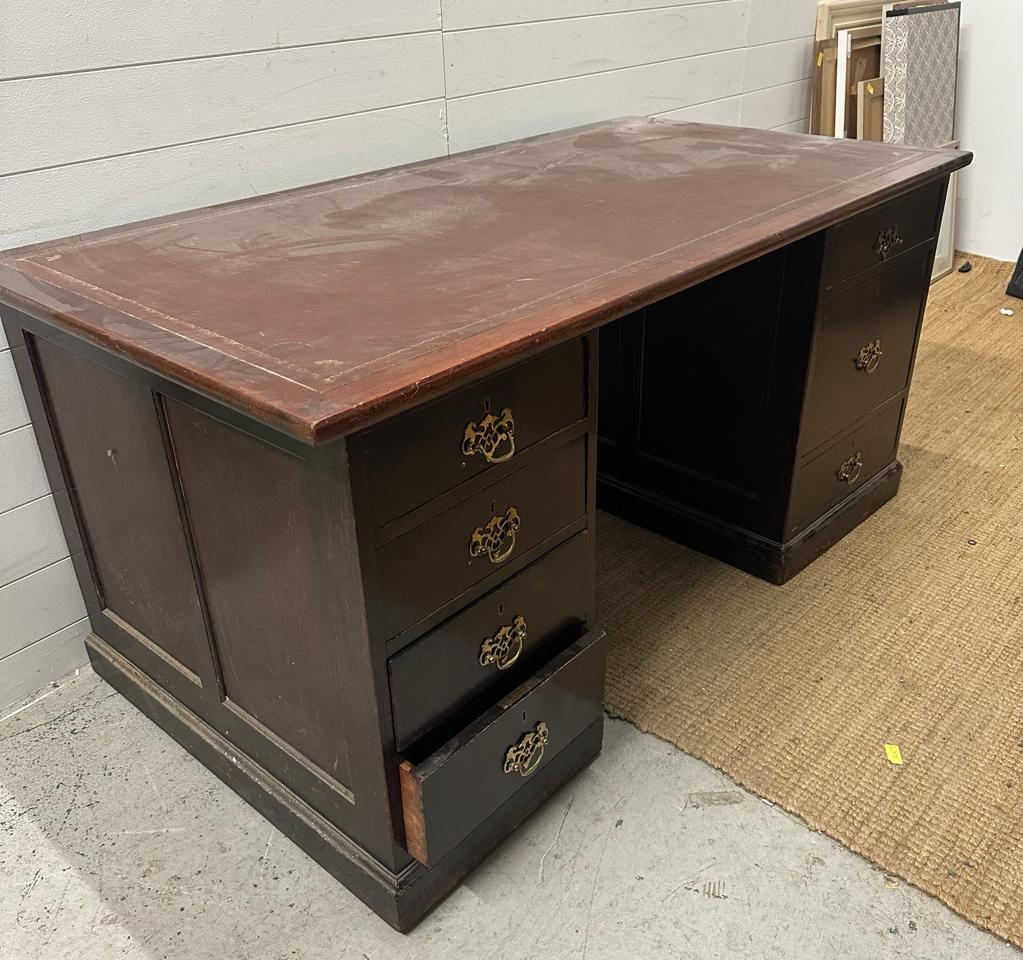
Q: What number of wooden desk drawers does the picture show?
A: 7